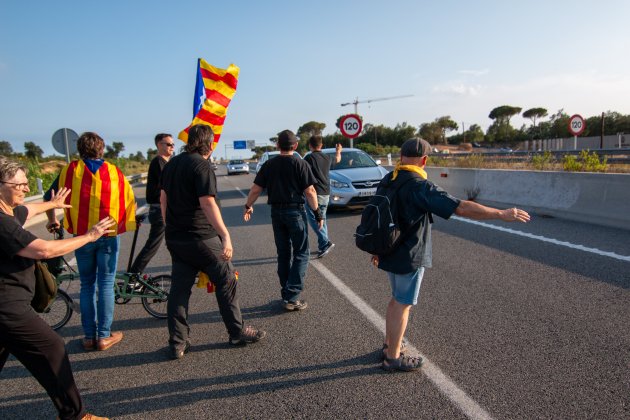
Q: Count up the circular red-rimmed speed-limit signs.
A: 2